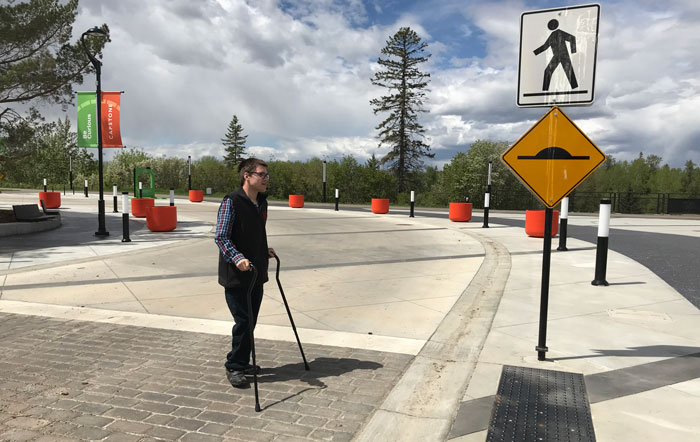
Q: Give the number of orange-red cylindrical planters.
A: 8